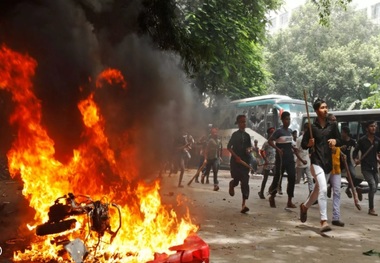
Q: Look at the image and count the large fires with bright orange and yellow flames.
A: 1